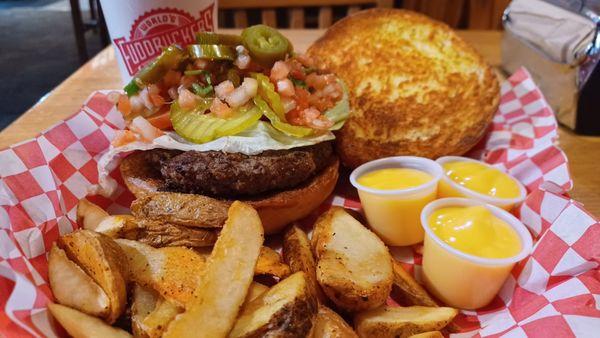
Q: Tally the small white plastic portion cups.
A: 3